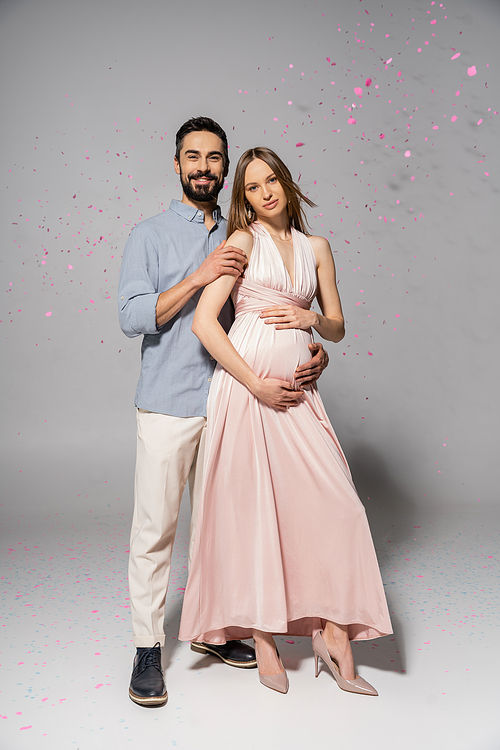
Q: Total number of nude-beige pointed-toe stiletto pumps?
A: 2